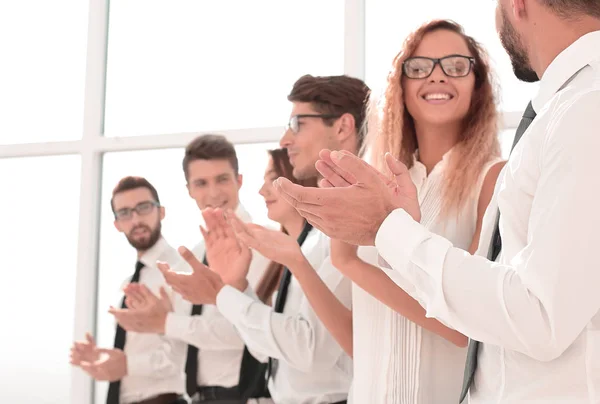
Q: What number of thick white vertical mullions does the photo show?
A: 2